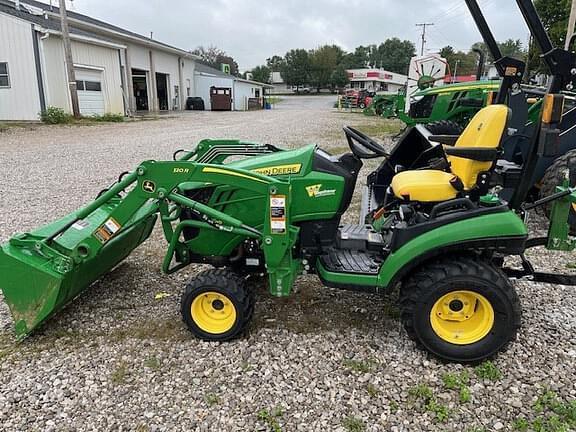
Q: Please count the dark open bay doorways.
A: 2